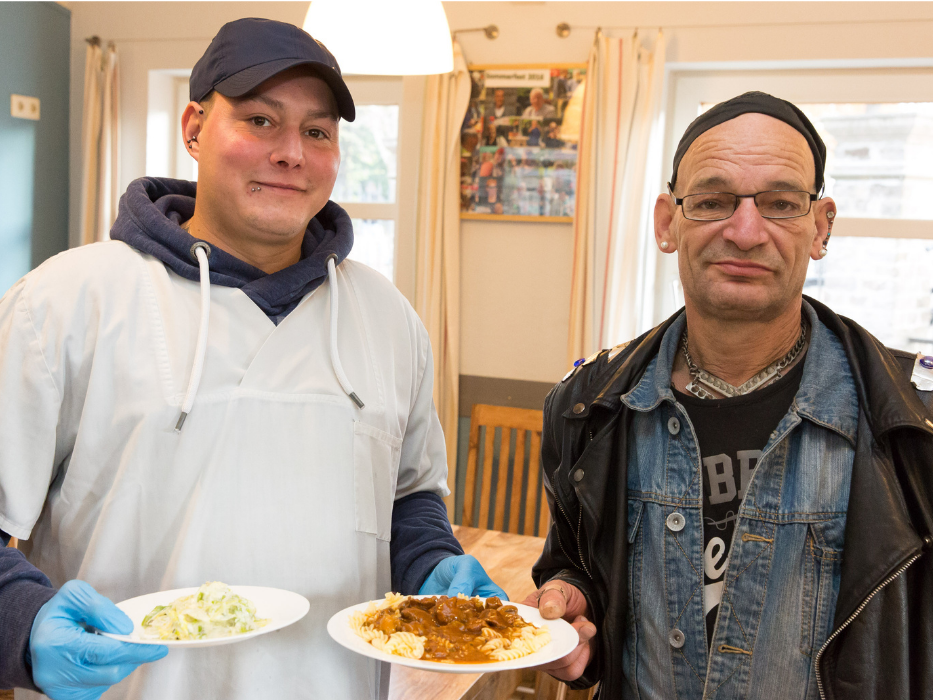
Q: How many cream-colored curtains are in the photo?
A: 3